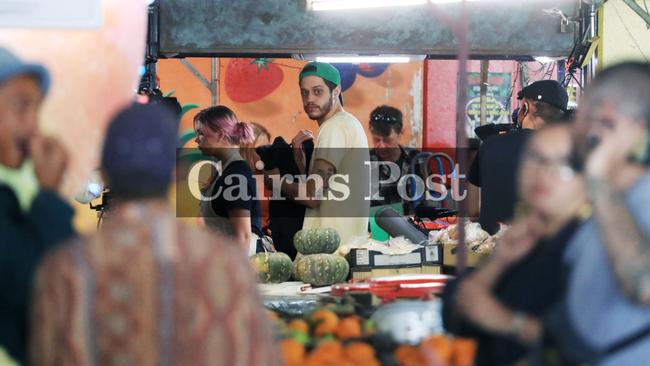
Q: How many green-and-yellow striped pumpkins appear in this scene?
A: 3